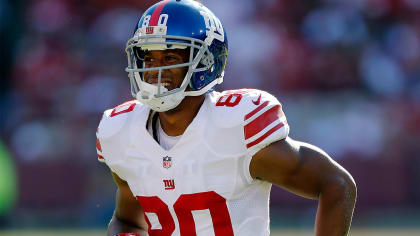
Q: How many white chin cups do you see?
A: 1